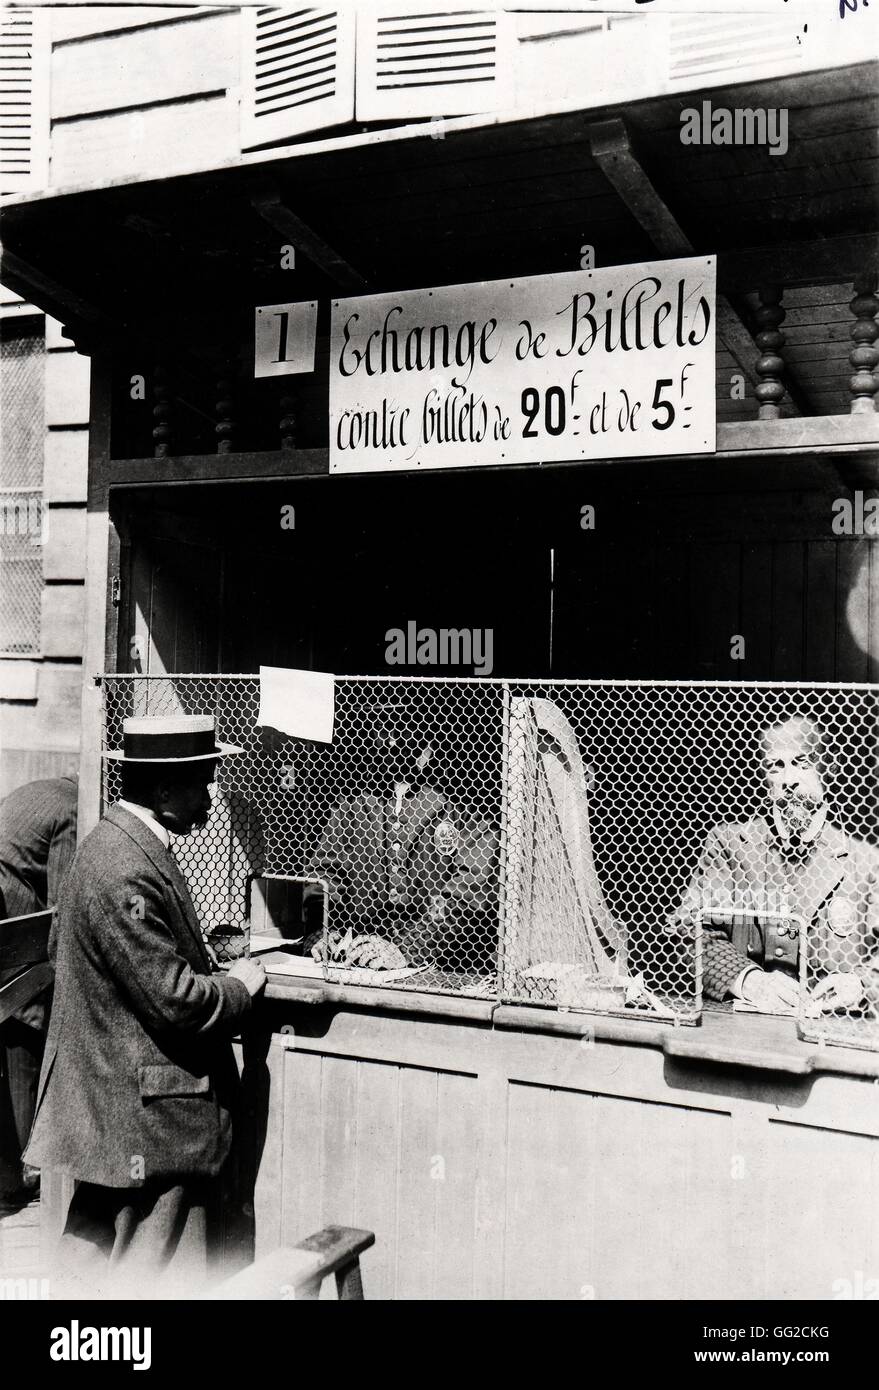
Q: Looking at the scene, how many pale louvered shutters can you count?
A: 4